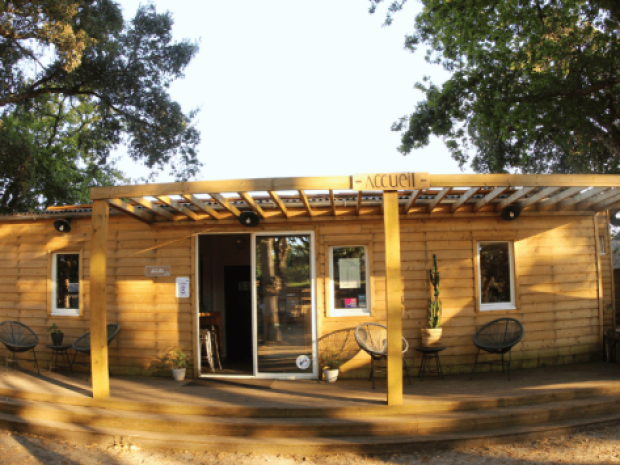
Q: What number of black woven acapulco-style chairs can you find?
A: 4